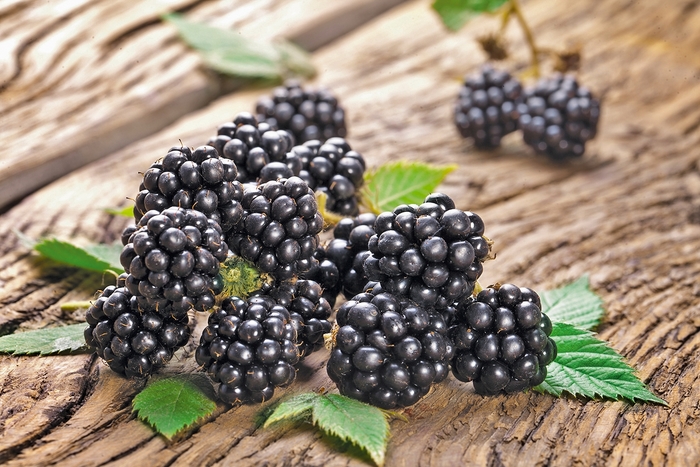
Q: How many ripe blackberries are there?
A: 15